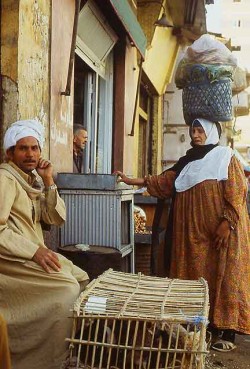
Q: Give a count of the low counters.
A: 1